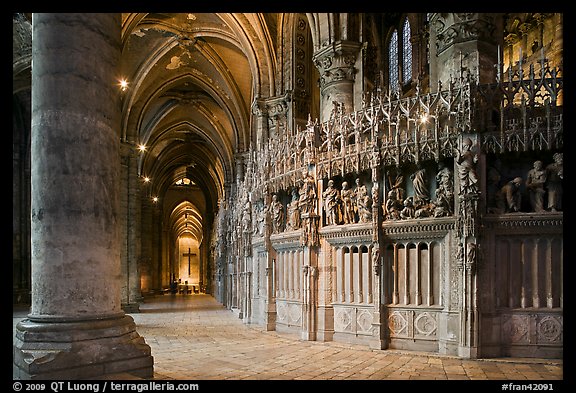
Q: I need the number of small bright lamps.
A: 5